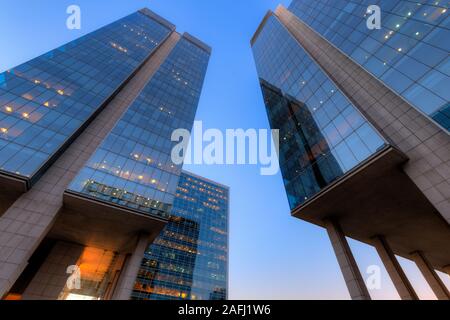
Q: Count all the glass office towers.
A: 3